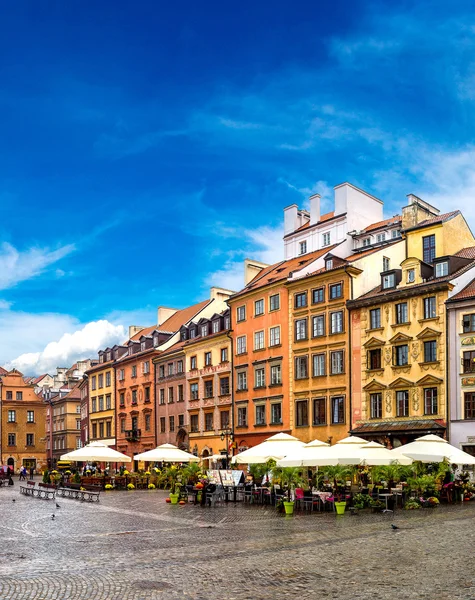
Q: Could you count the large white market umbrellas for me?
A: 7